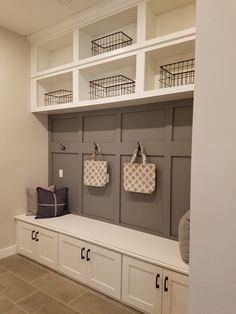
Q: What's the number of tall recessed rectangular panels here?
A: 4